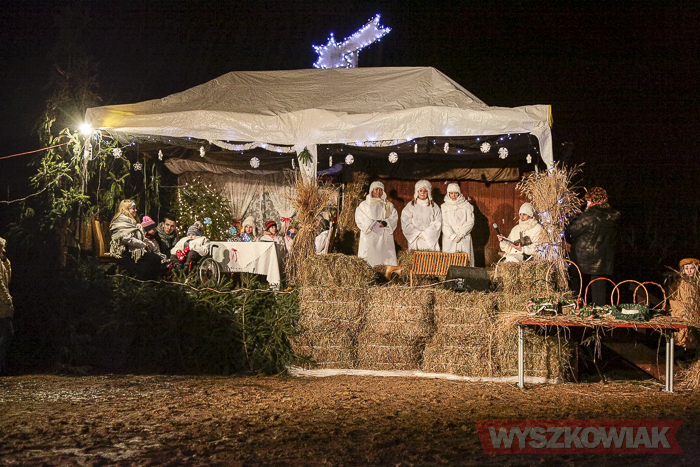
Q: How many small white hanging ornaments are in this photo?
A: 14